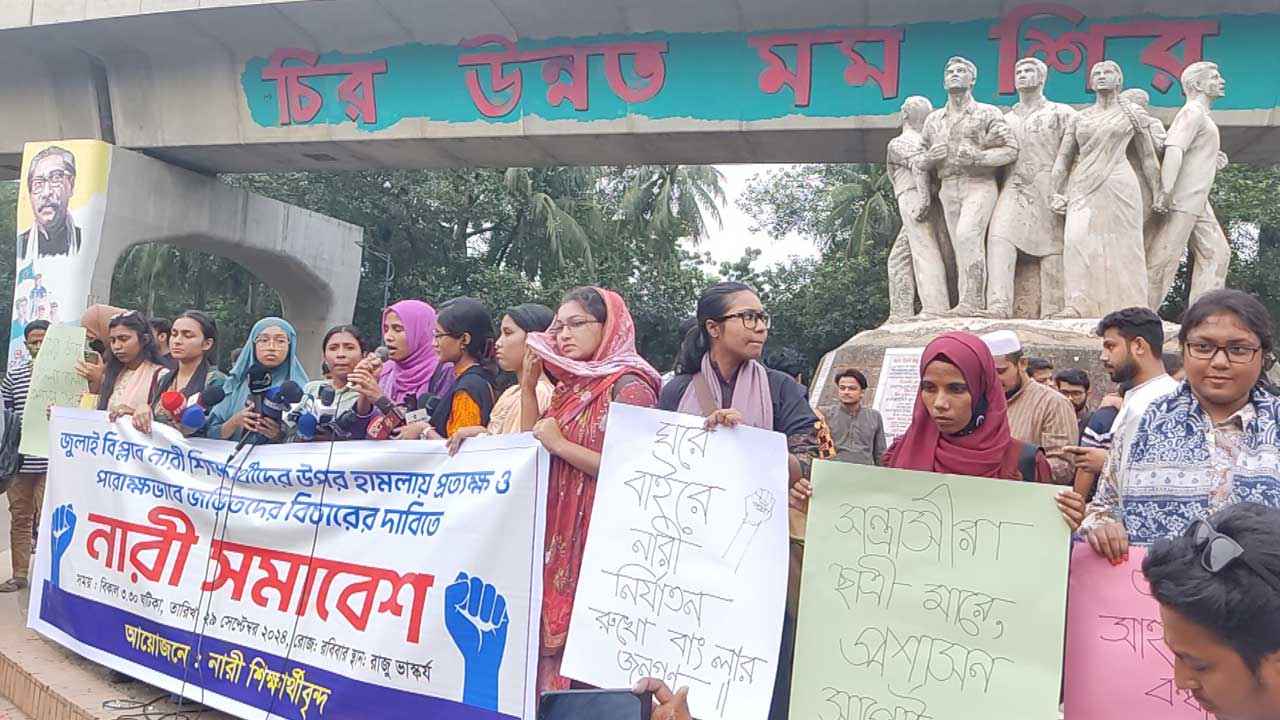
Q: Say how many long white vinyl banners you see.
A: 1